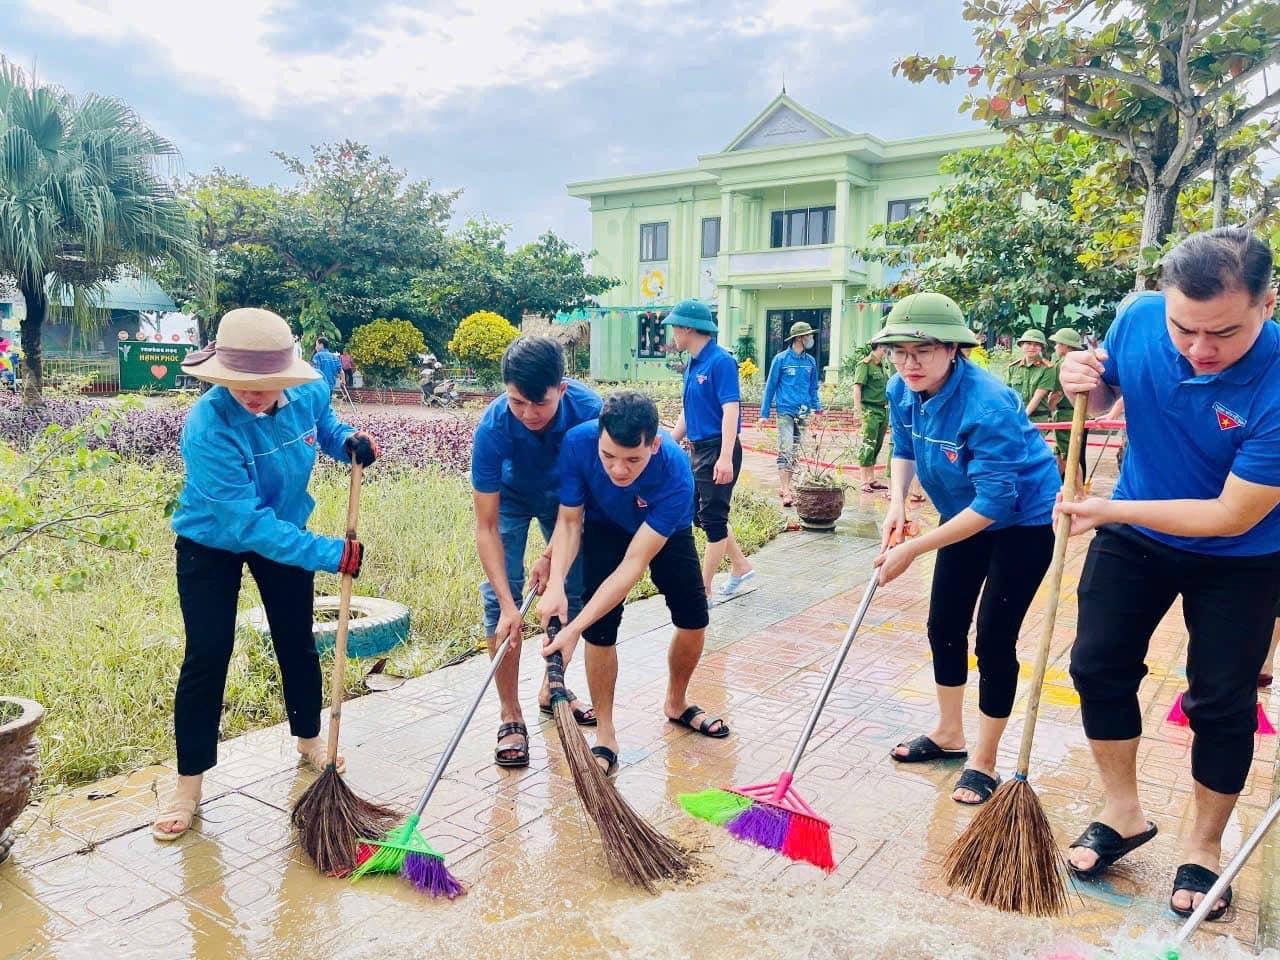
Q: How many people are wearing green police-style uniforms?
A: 3